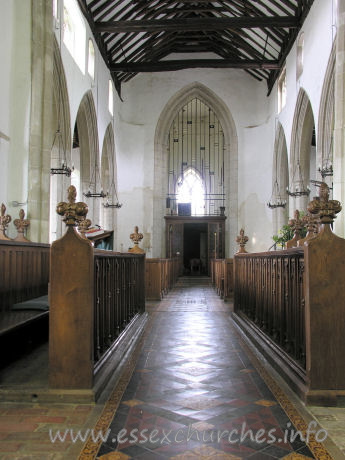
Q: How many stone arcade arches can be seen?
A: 6